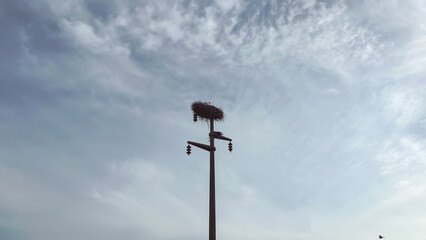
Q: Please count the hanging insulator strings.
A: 3